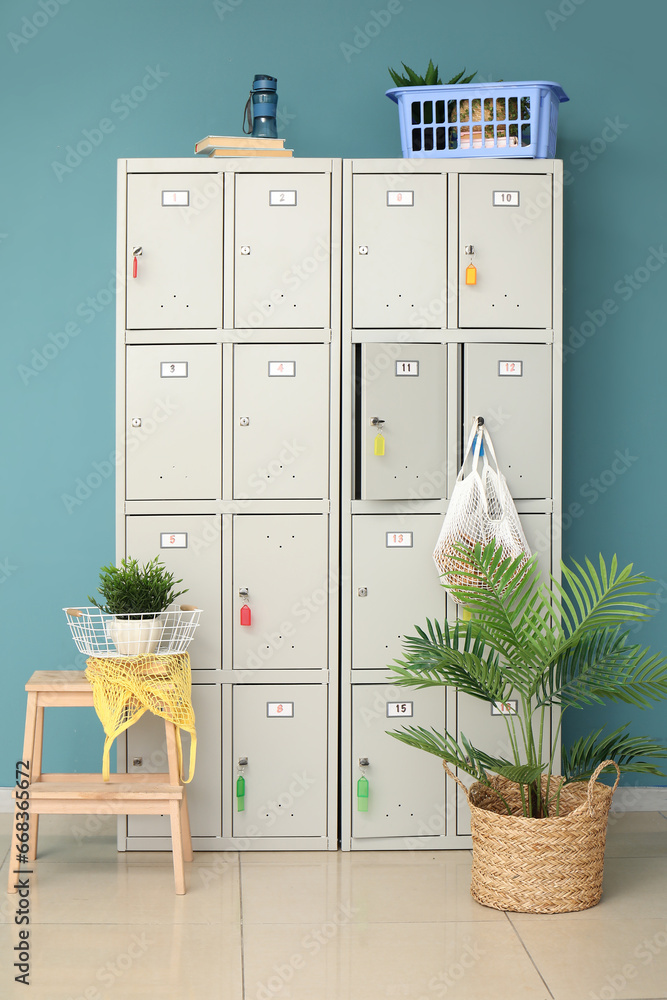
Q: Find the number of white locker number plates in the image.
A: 13